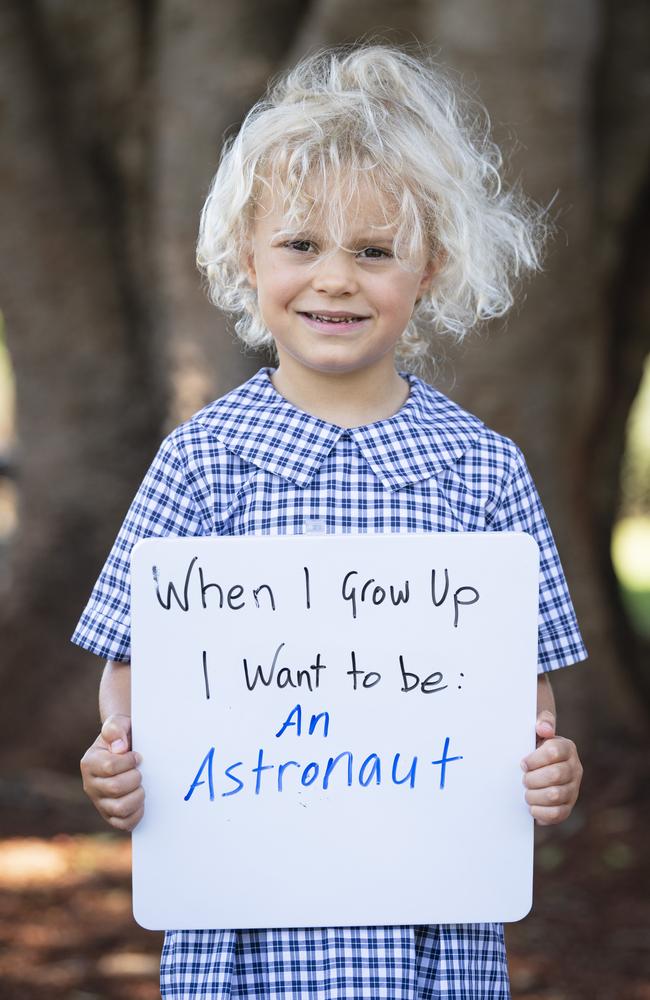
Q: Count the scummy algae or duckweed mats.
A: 0